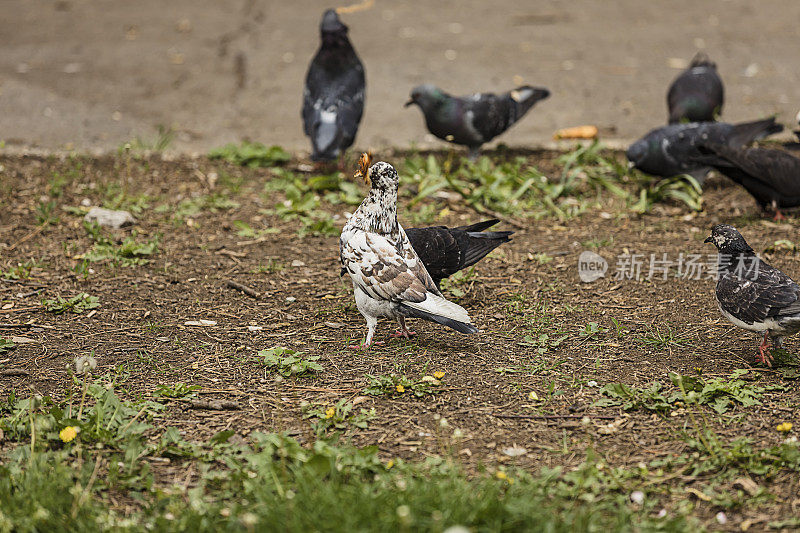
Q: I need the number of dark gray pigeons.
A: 7